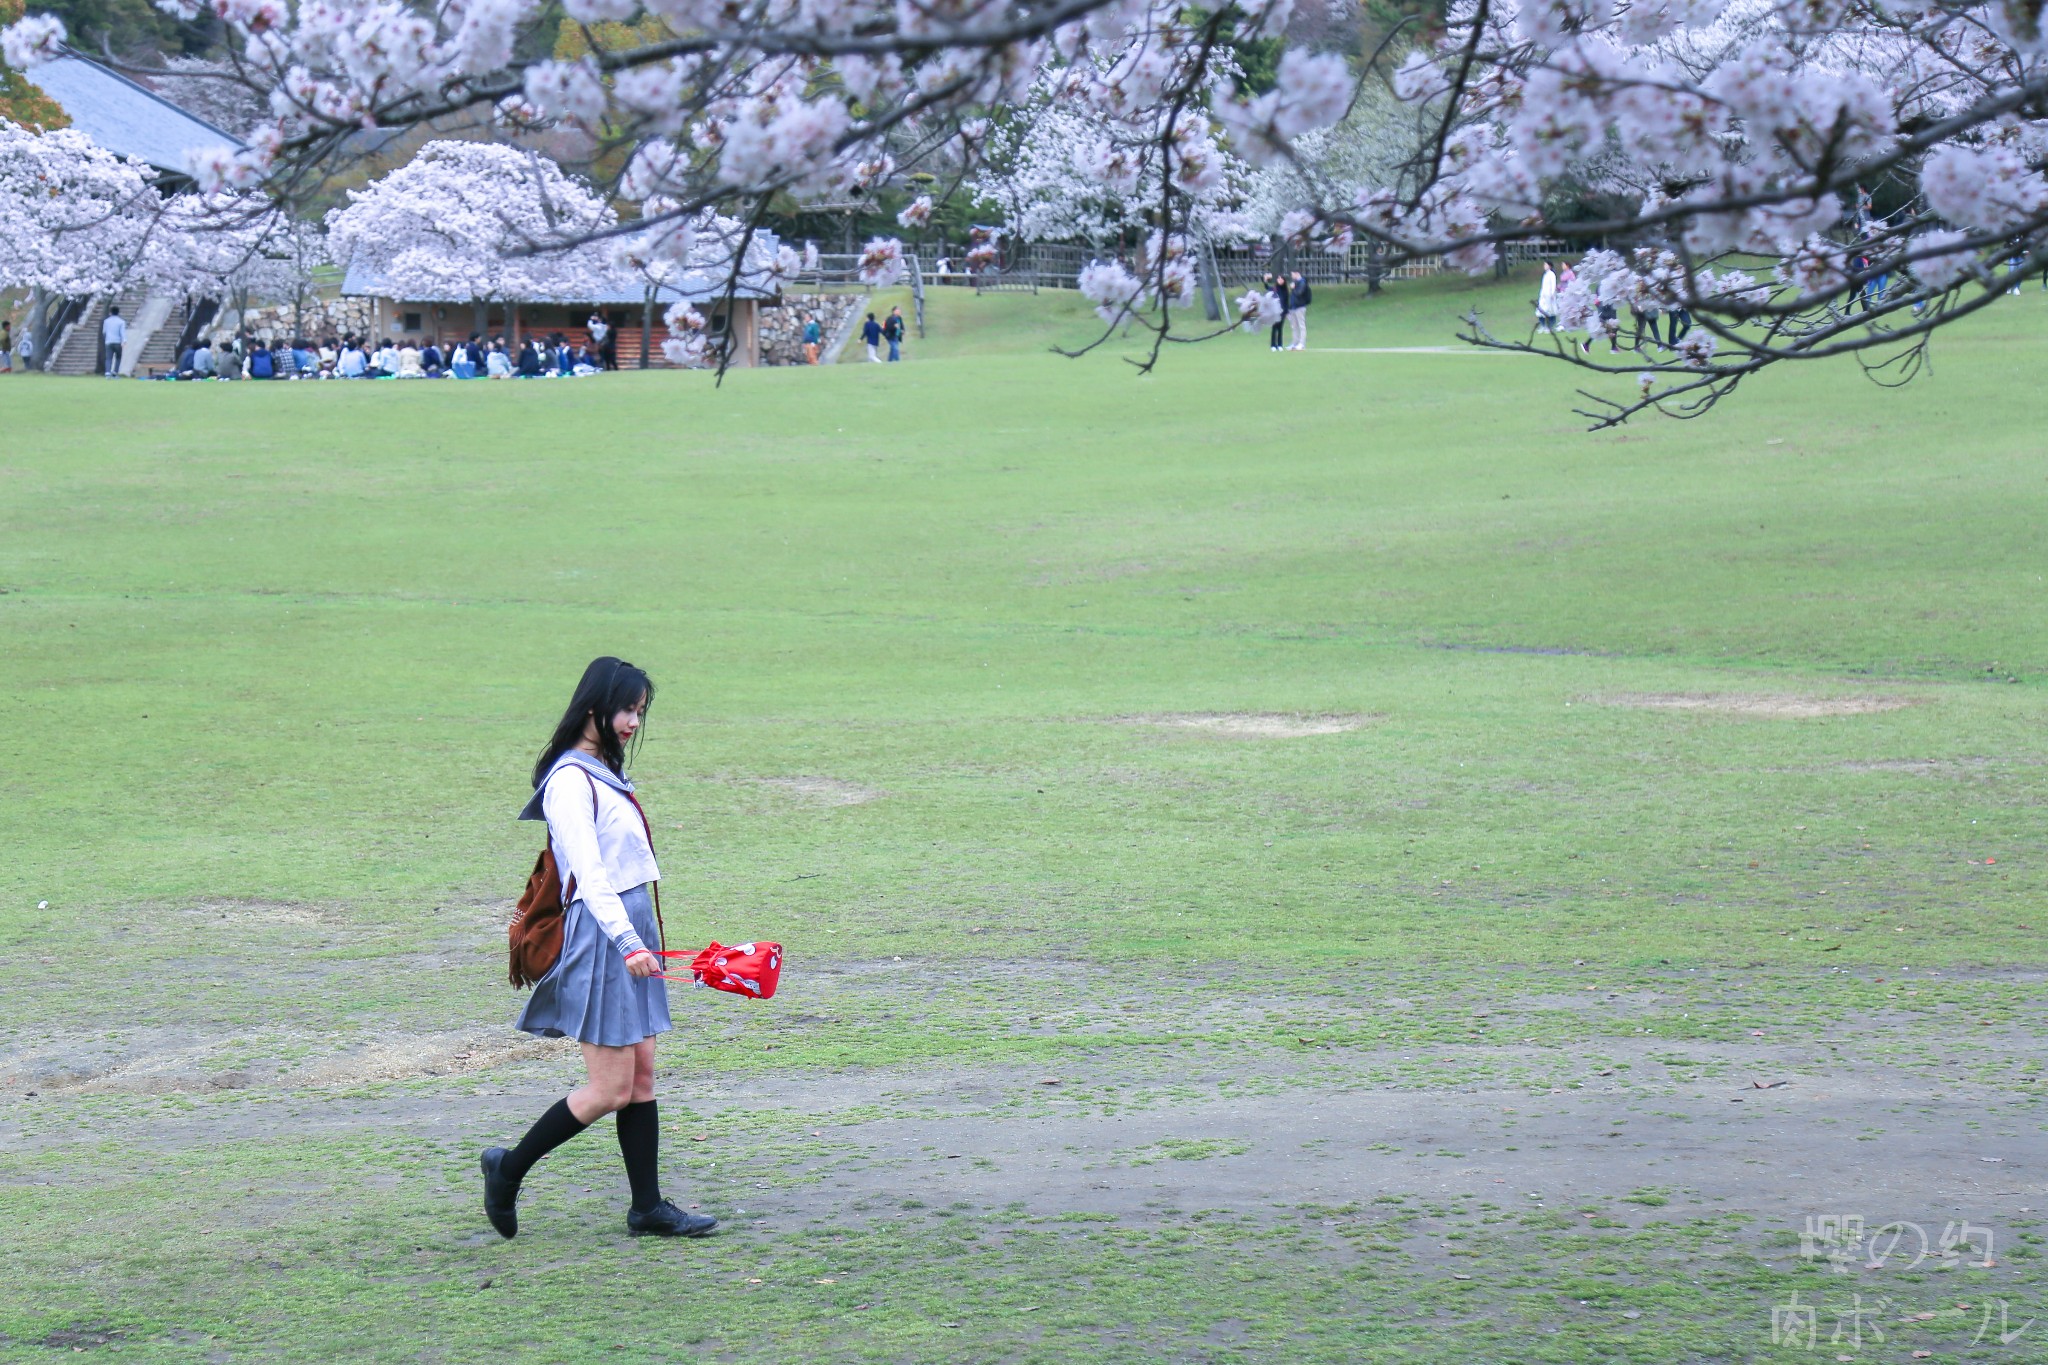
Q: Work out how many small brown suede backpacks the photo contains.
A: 1